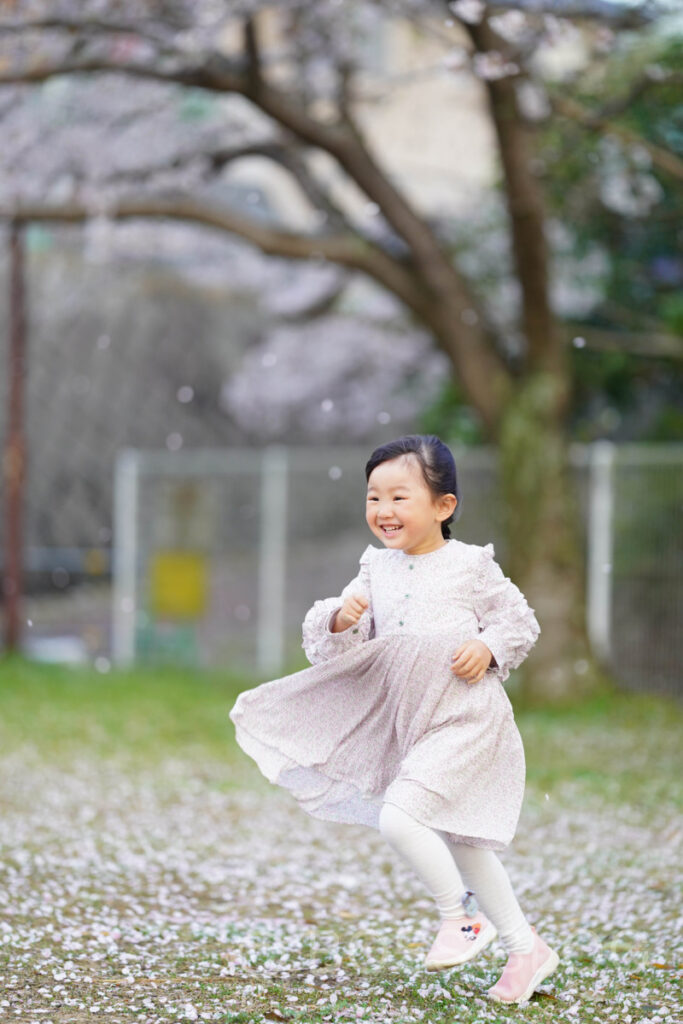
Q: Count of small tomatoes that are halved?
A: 0